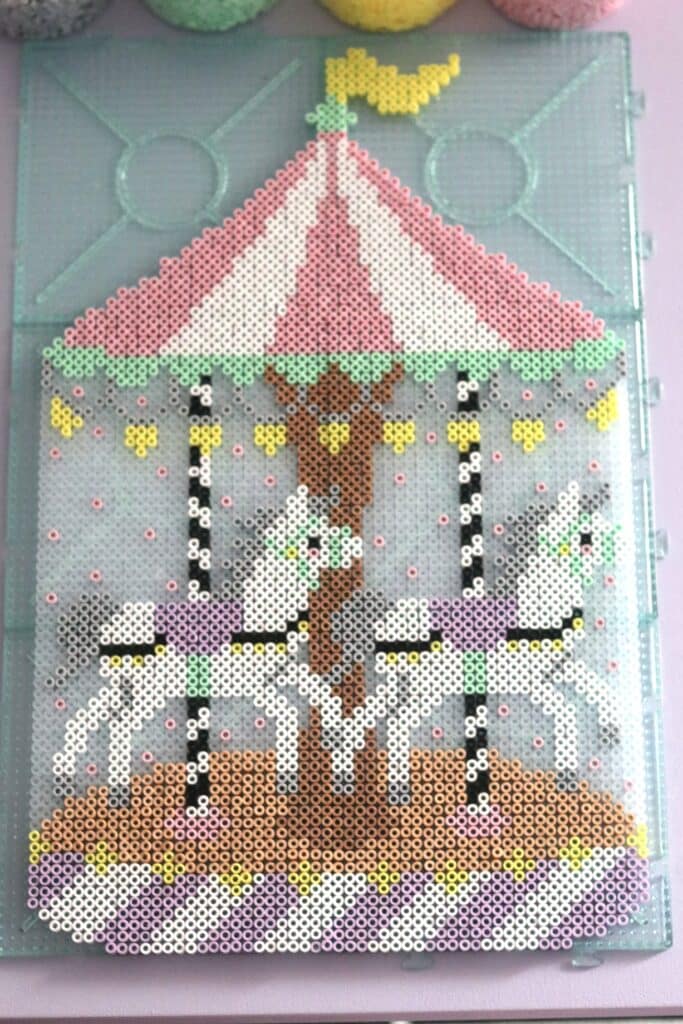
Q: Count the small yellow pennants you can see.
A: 9